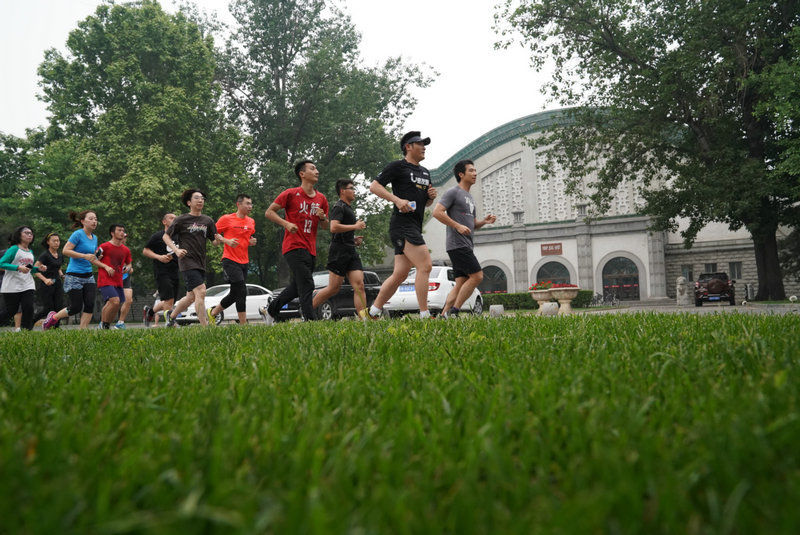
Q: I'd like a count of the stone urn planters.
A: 2